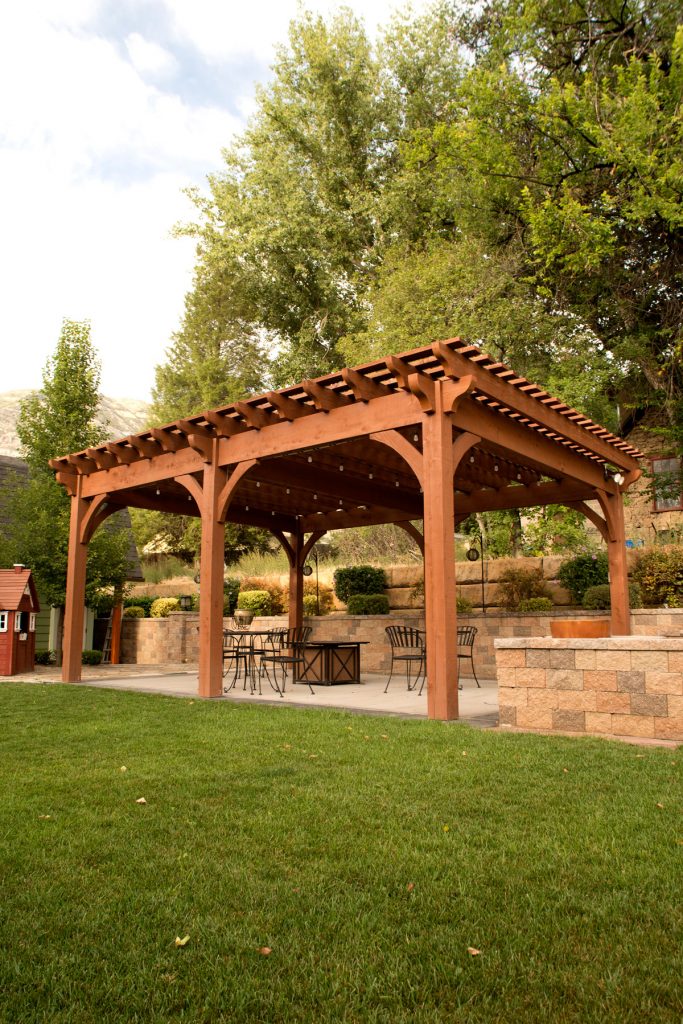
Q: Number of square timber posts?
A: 5